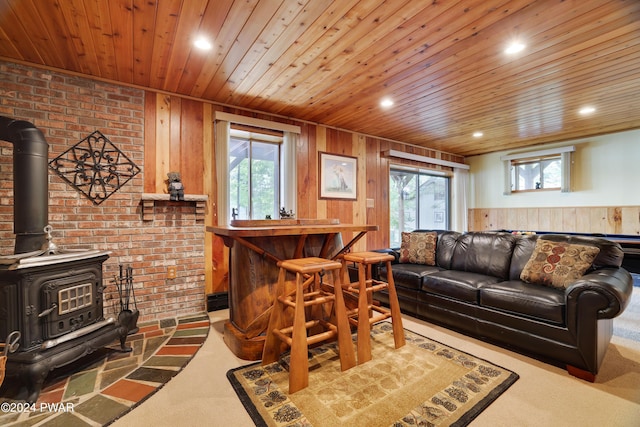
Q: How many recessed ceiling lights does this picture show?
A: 5